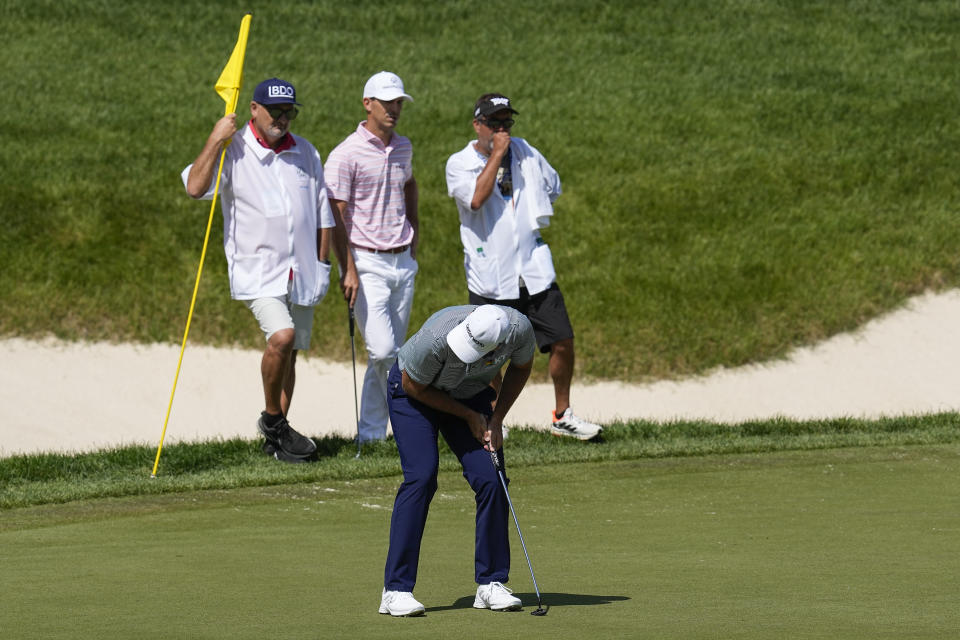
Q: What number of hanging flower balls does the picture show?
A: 0